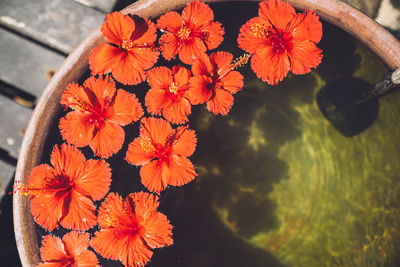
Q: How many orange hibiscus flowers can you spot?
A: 10